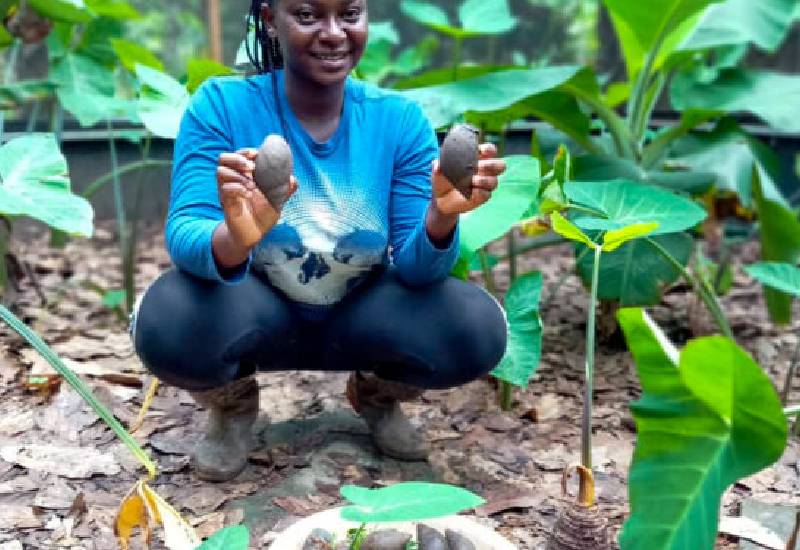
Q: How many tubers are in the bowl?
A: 4